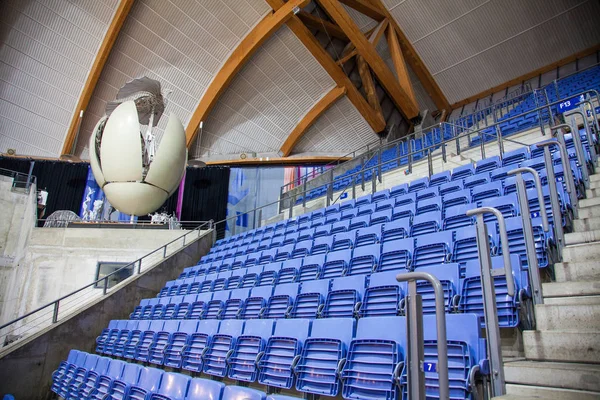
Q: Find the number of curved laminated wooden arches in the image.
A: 3